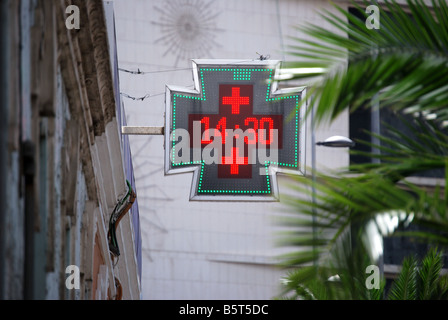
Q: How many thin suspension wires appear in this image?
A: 2